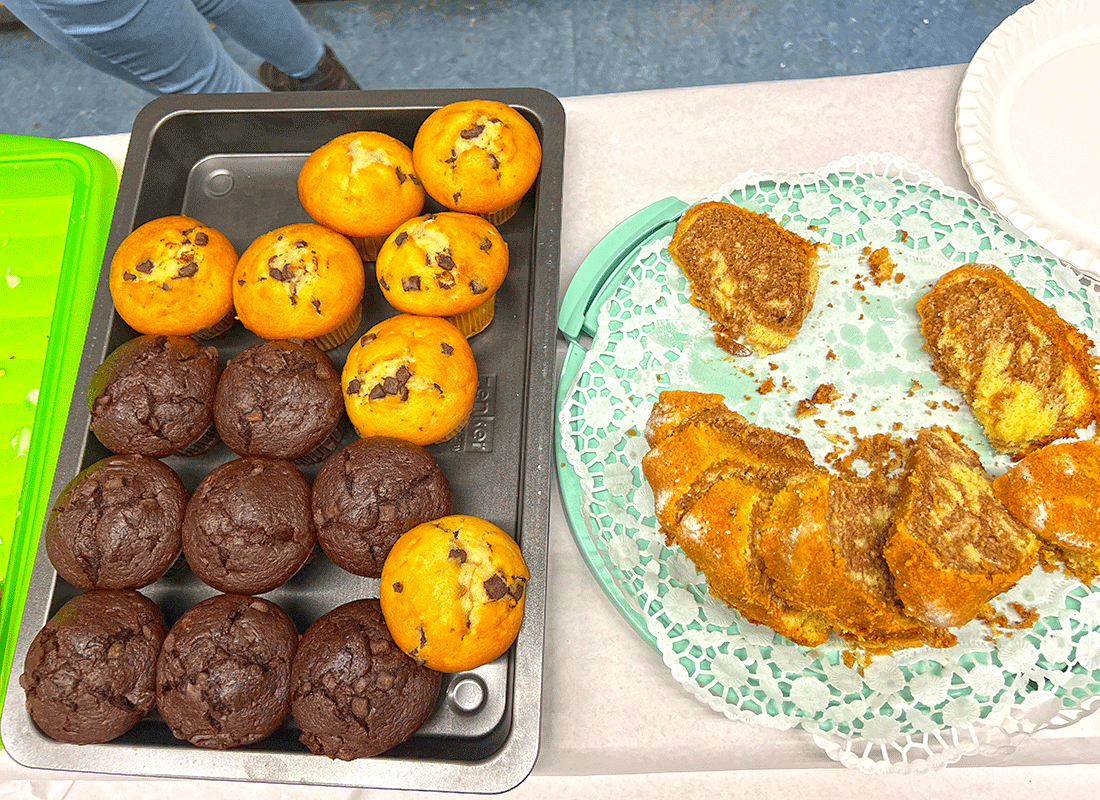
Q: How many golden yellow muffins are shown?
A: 7